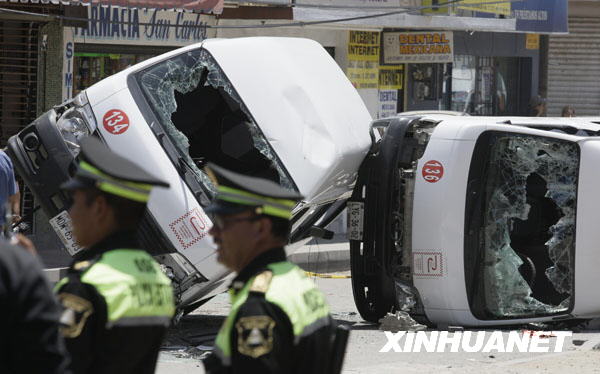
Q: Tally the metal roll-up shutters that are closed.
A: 1